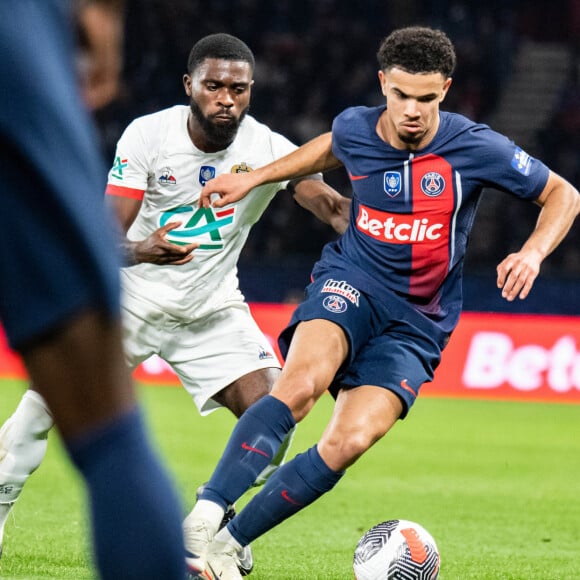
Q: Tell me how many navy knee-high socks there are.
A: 3